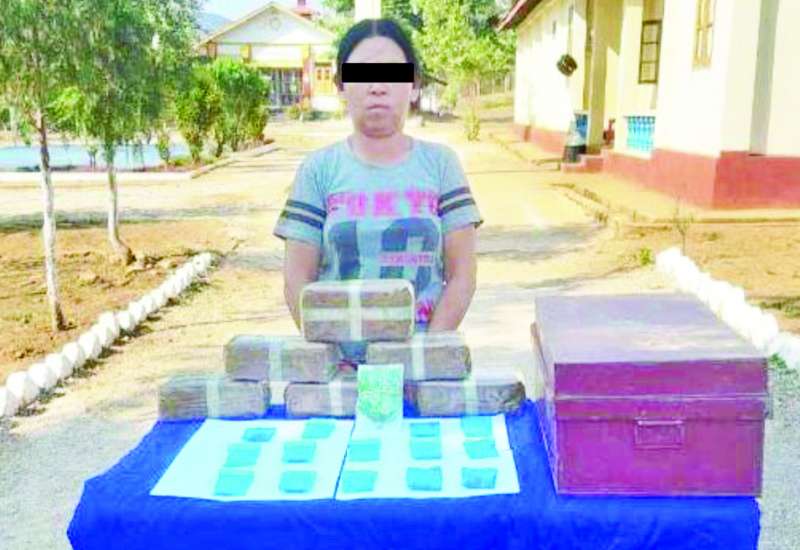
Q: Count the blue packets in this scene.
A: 14